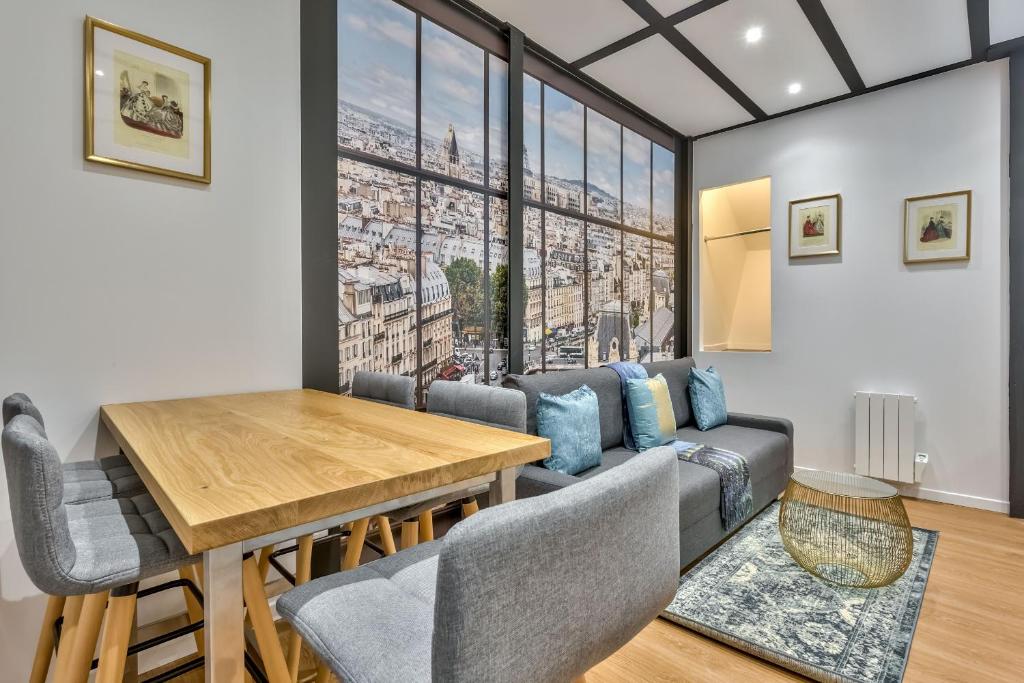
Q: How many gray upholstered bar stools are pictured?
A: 5